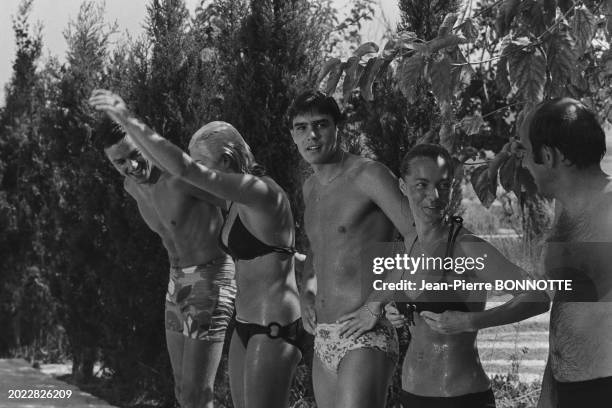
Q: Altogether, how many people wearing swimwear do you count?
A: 5